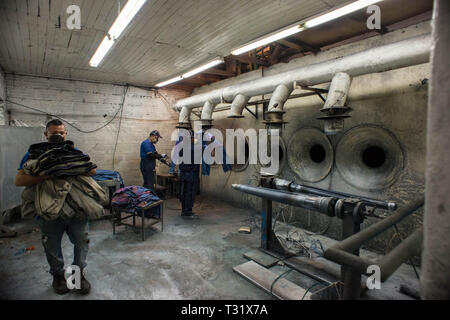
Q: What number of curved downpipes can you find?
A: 5